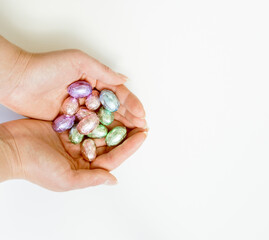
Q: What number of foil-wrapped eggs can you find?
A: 12